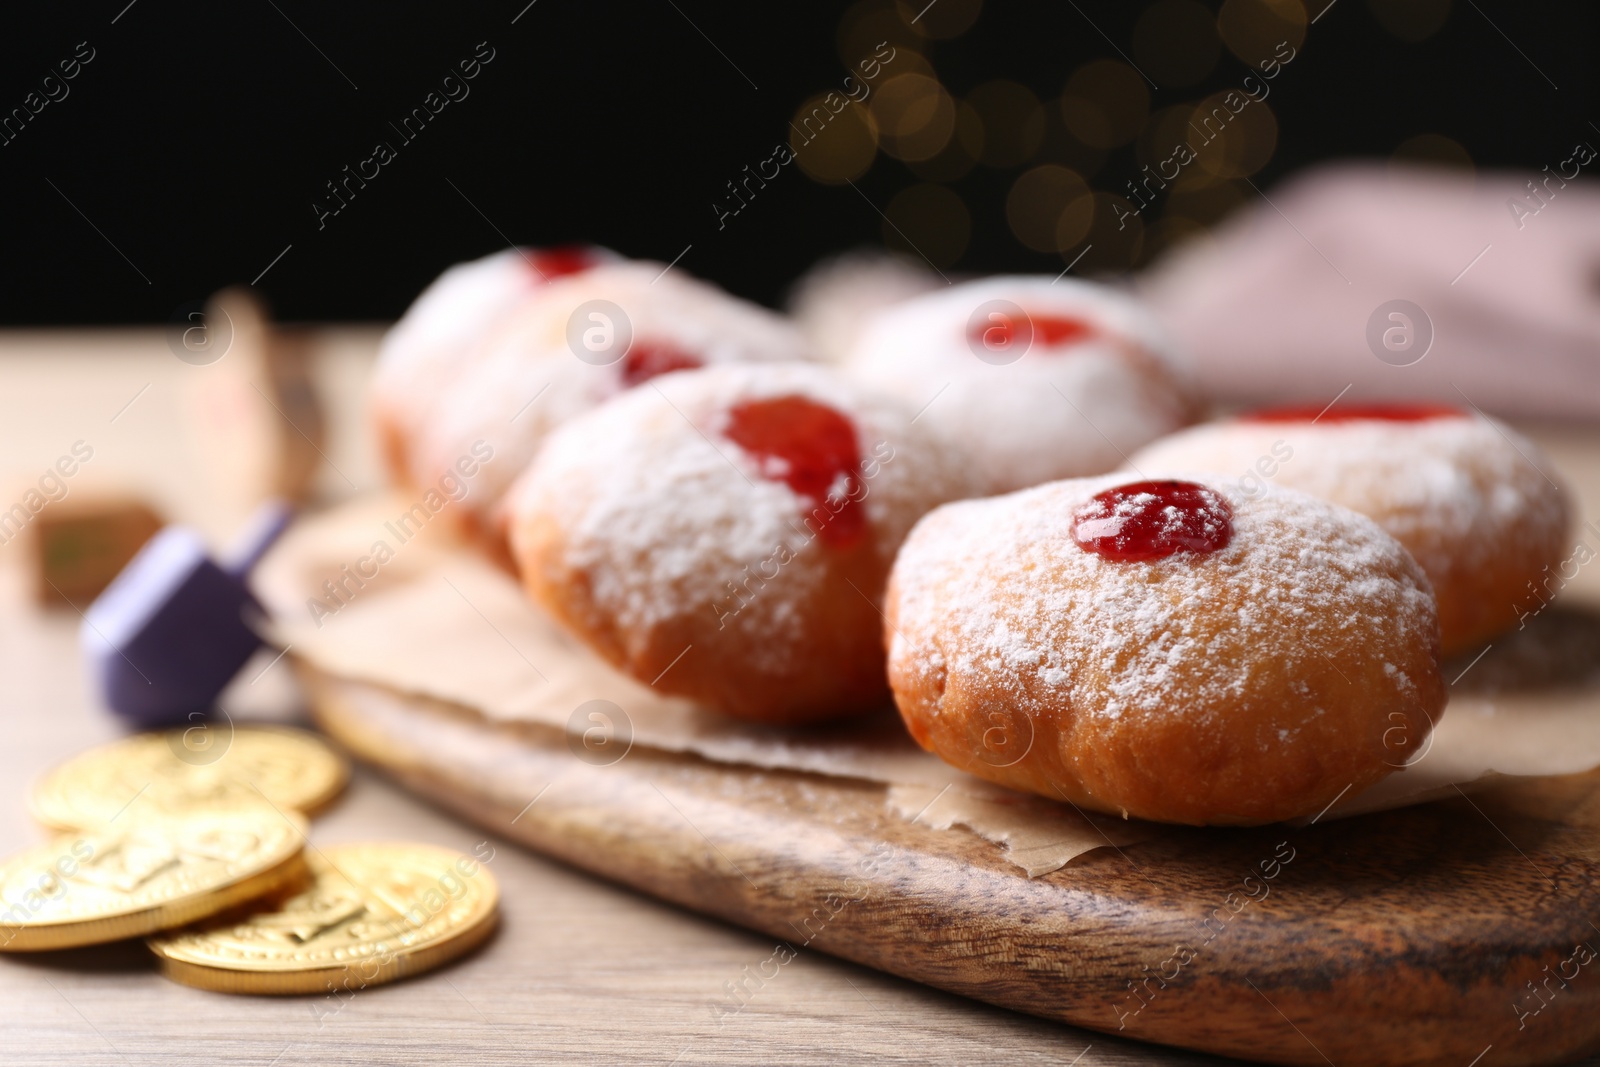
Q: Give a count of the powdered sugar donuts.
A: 6